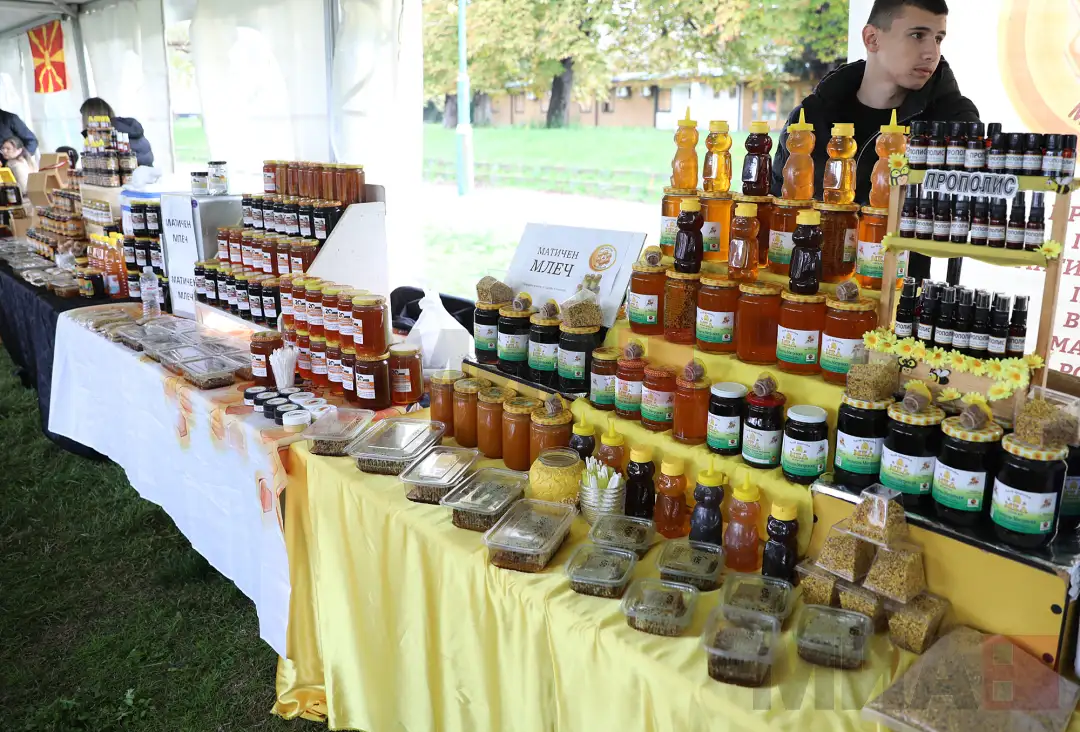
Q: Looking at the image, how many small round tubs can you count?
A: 9